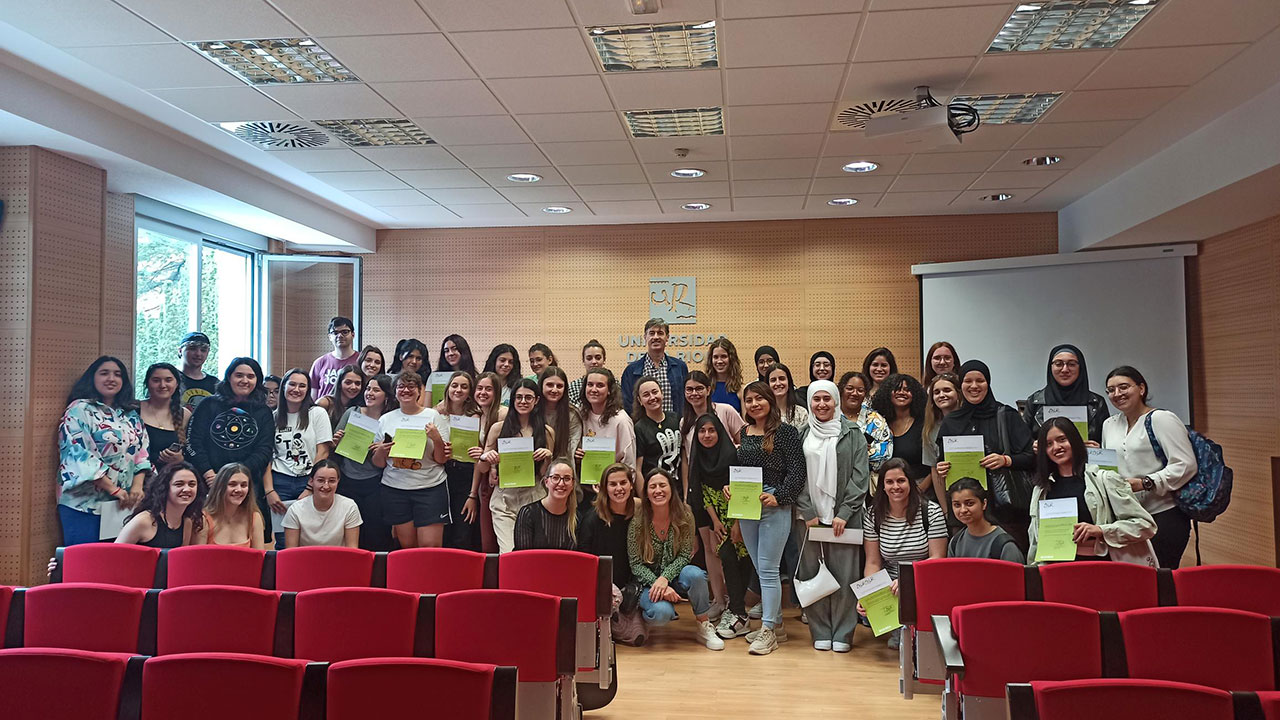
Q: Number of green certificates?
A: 12